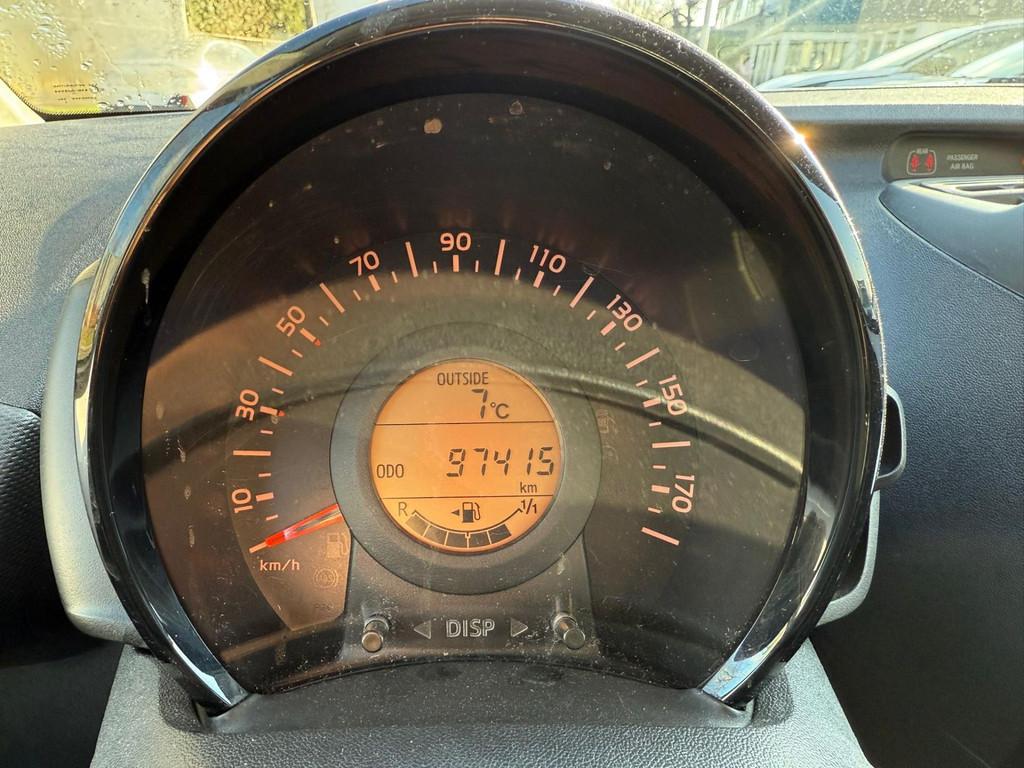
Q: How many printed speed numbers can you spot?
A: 9